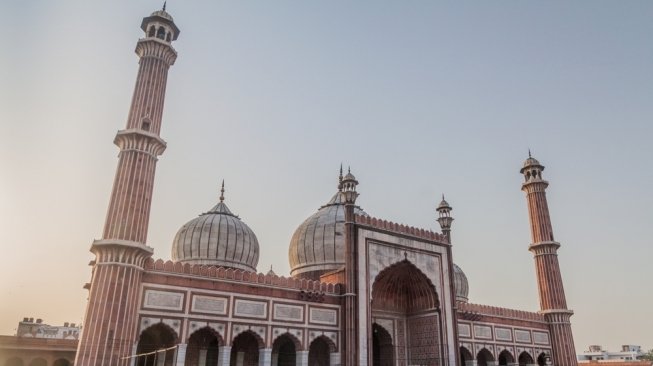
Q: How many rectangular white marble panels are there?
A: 10